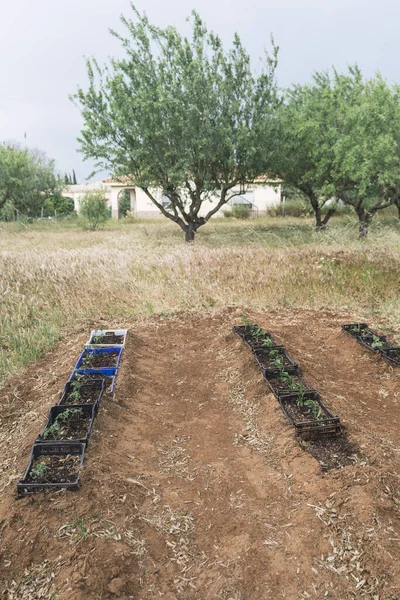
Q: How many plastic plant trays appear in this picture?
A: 14